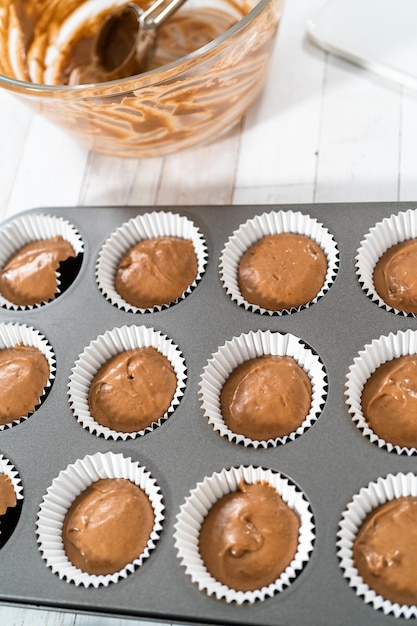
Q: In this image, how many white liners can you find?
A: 12